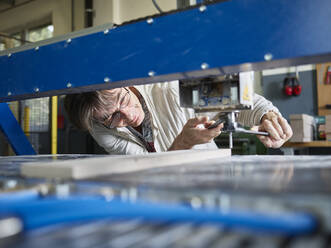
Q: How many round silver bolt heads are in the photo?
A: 13